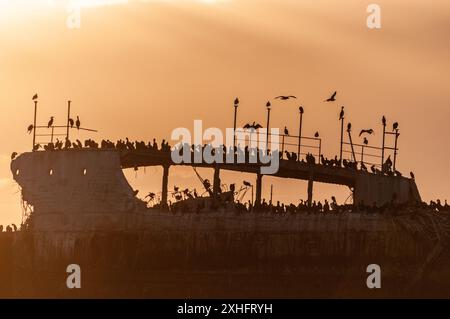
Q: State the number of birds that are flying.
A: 3